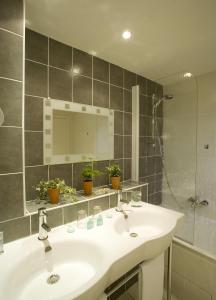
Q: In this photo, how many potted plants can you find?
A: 3